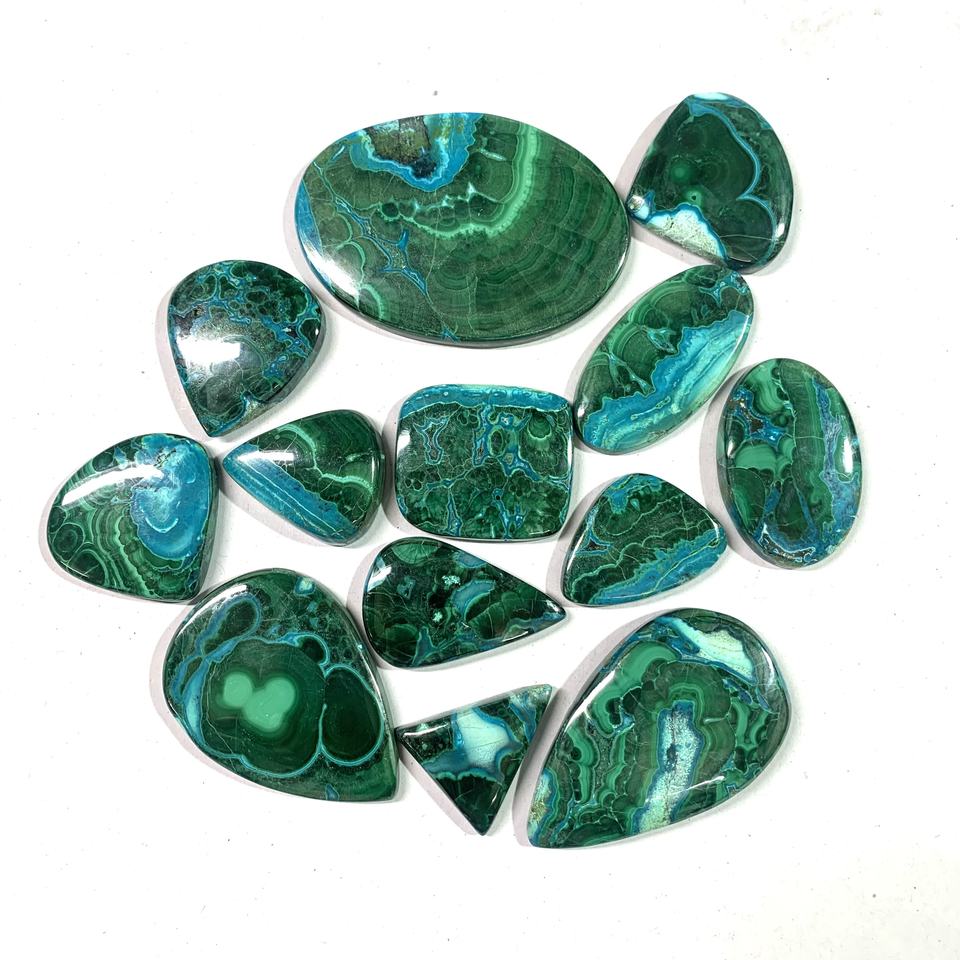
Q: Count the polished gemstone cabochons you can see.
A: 13